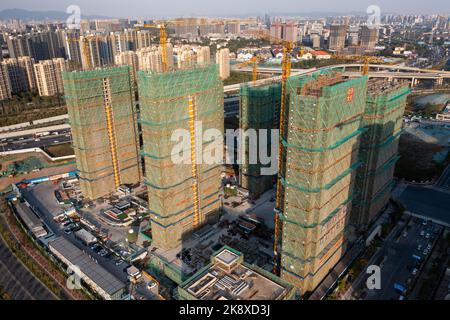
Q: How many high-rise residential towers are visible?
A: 5